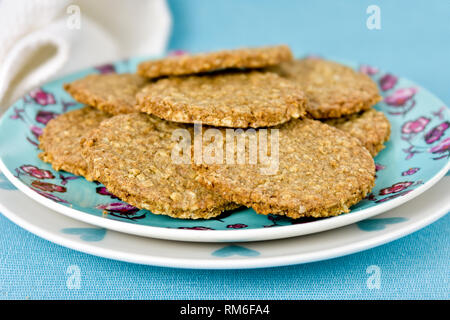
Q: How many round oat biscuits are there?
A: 8